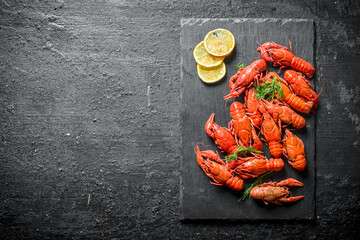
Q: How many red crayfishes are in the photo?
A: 13